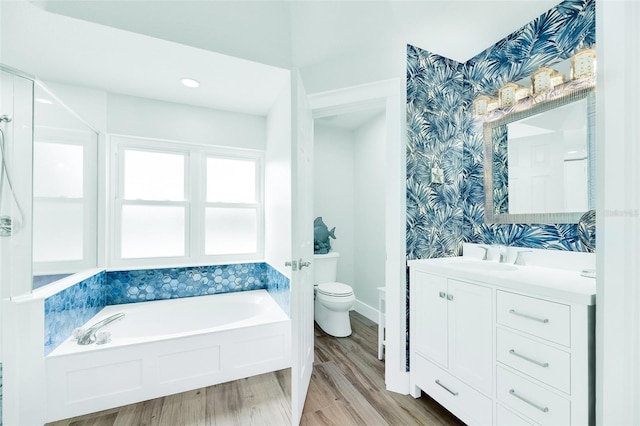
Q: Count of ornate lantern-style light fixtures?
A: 4